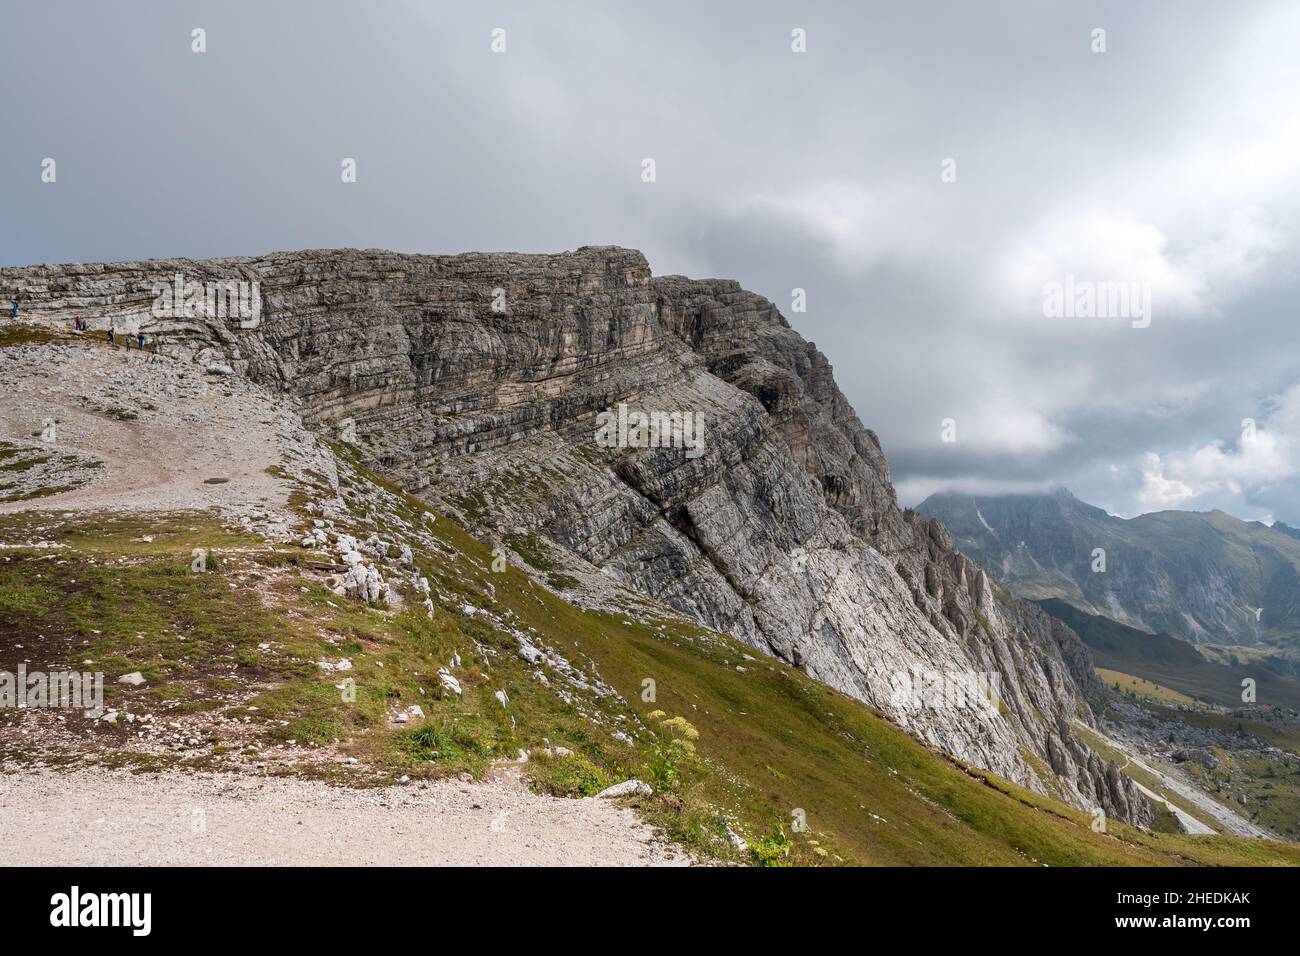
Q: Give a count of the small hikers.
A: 6